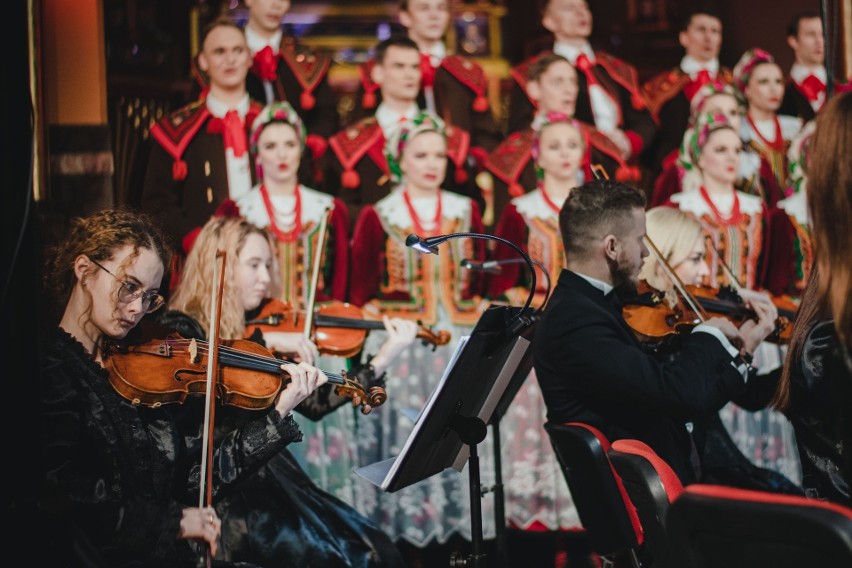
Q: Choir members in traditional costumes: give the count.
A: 15